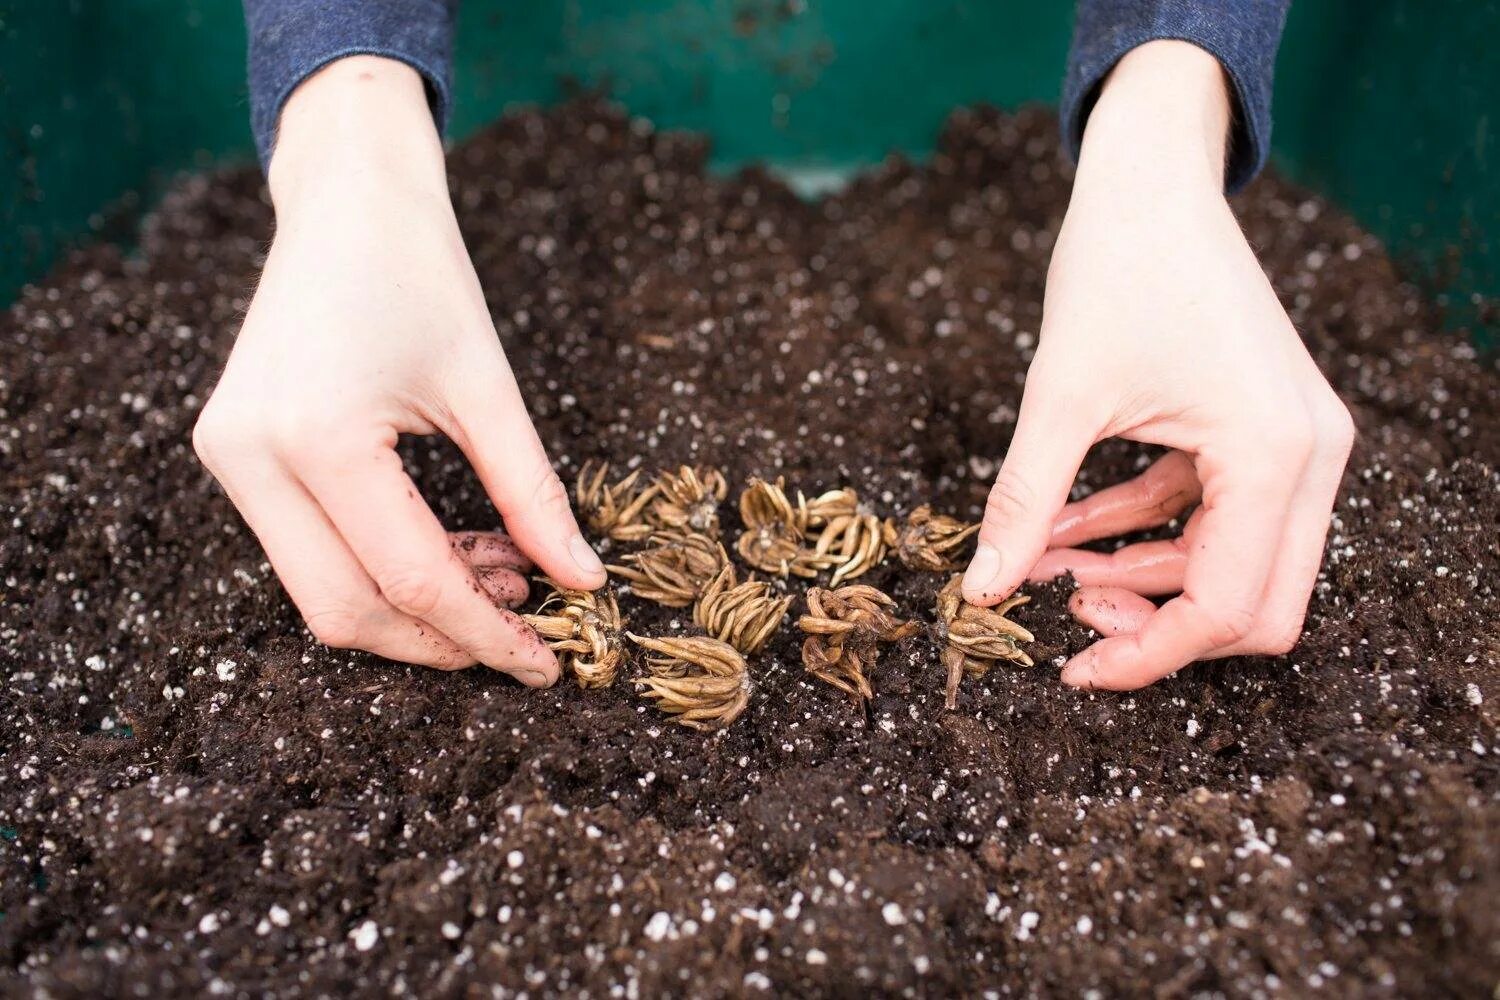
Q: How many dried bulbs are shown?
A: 11